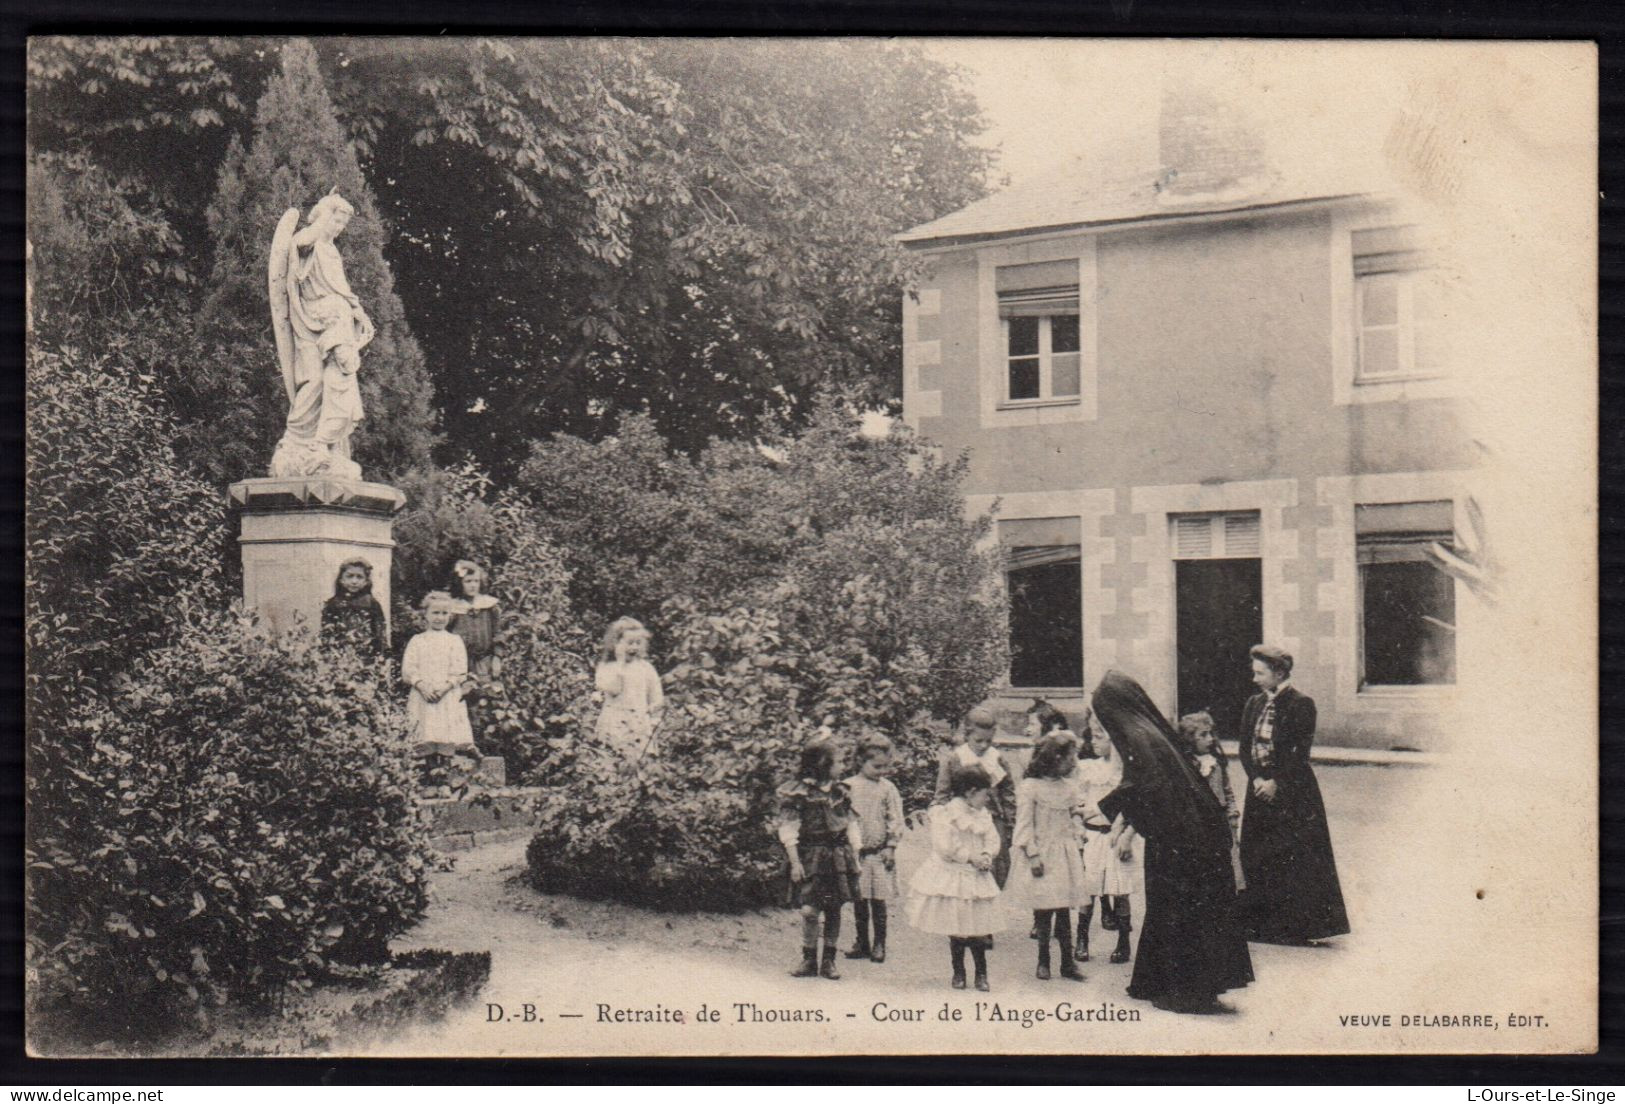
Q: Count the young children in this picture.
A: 12